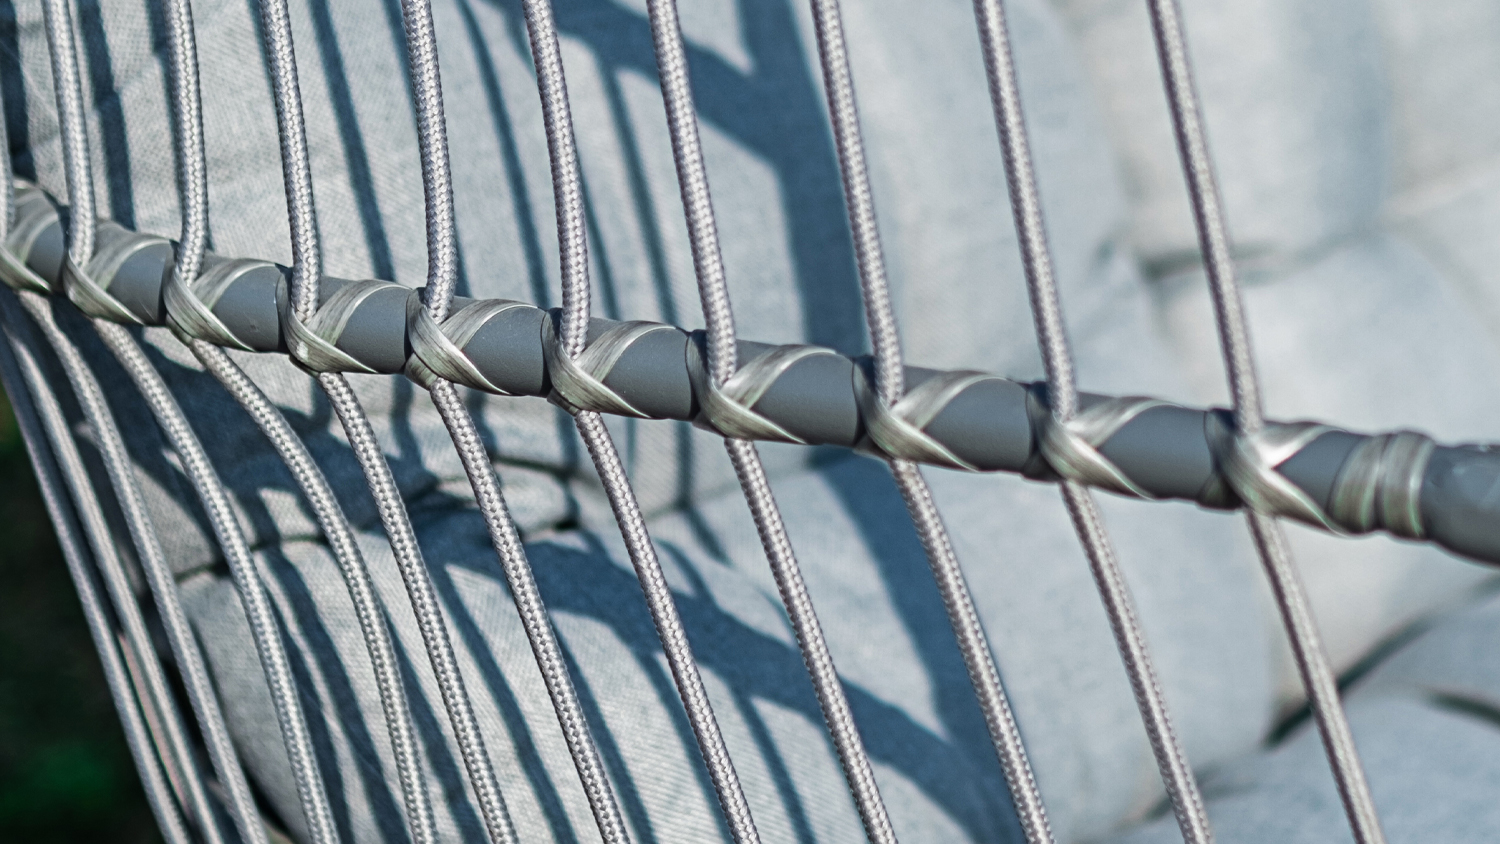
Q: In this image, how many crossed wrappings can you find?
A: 10